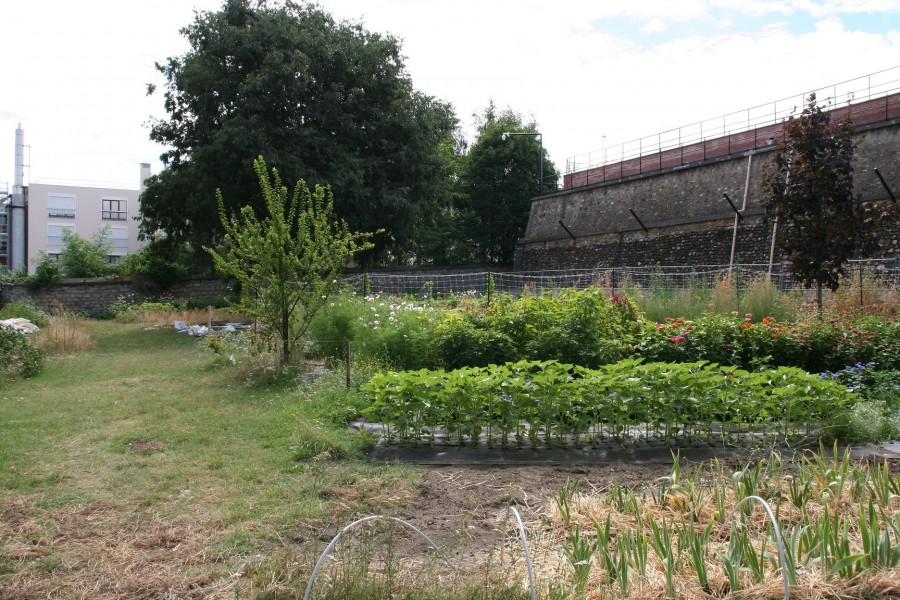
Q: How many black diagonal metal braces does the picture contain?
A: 4